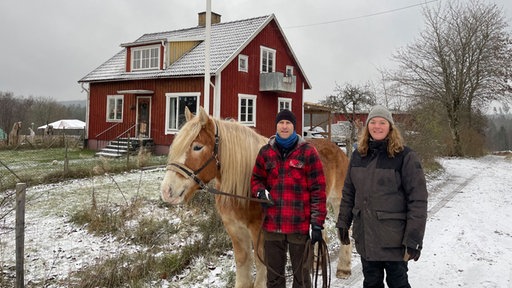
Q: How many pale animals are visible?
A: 1